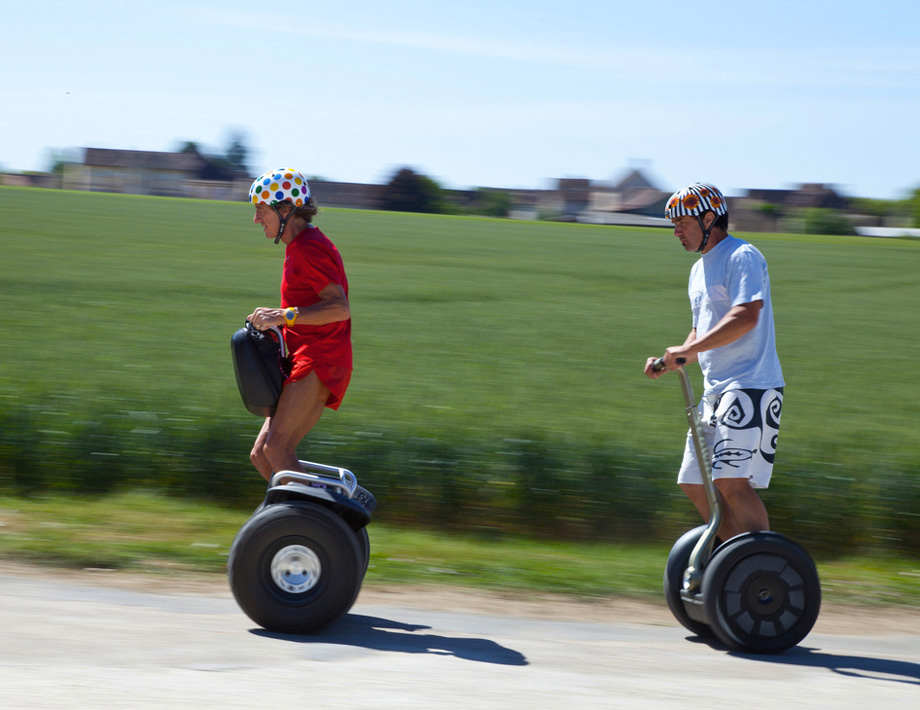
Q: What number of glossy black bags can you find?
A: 1